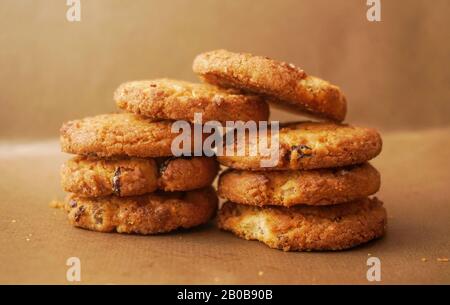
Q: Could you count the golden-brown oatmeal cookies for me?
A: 8